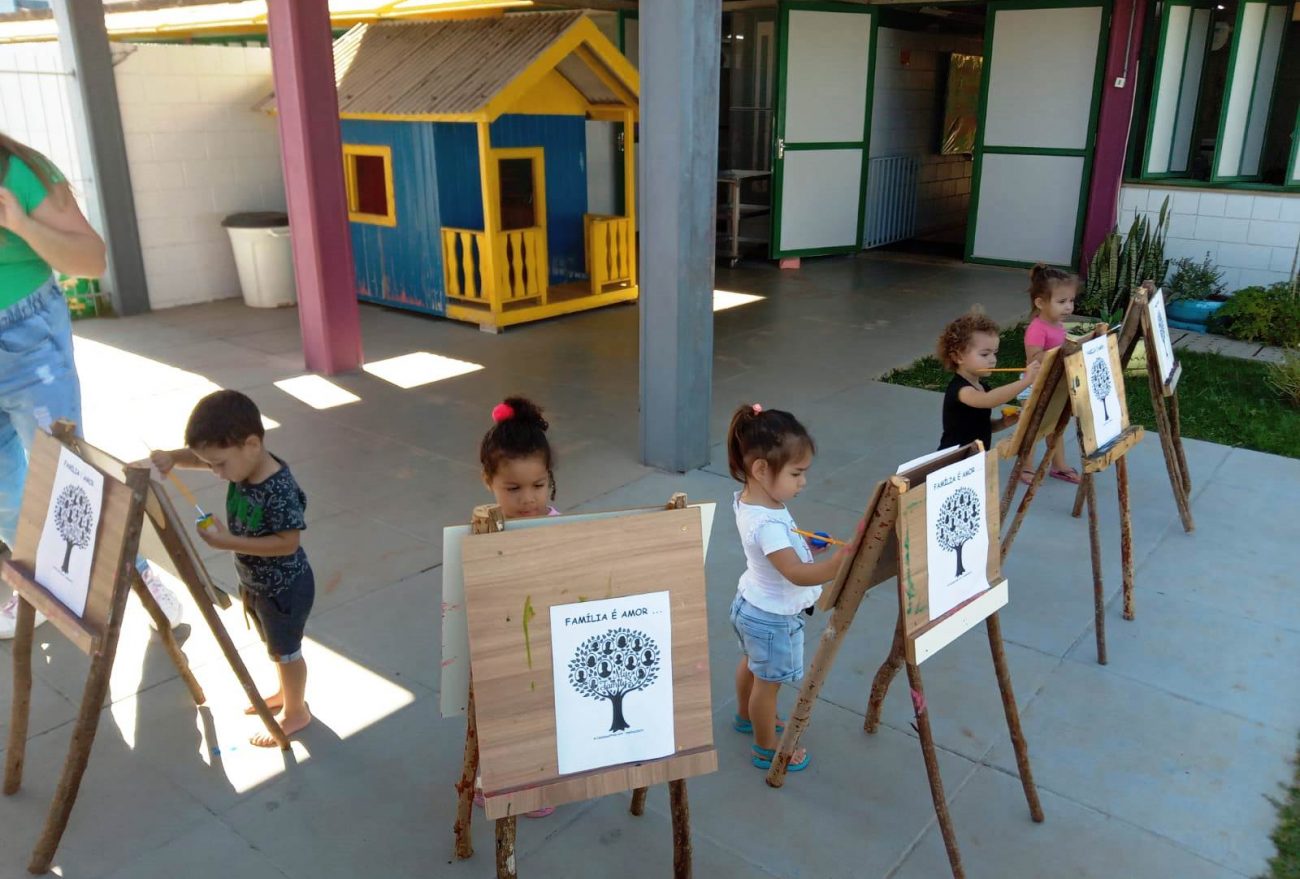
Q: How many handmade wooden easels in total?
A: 5